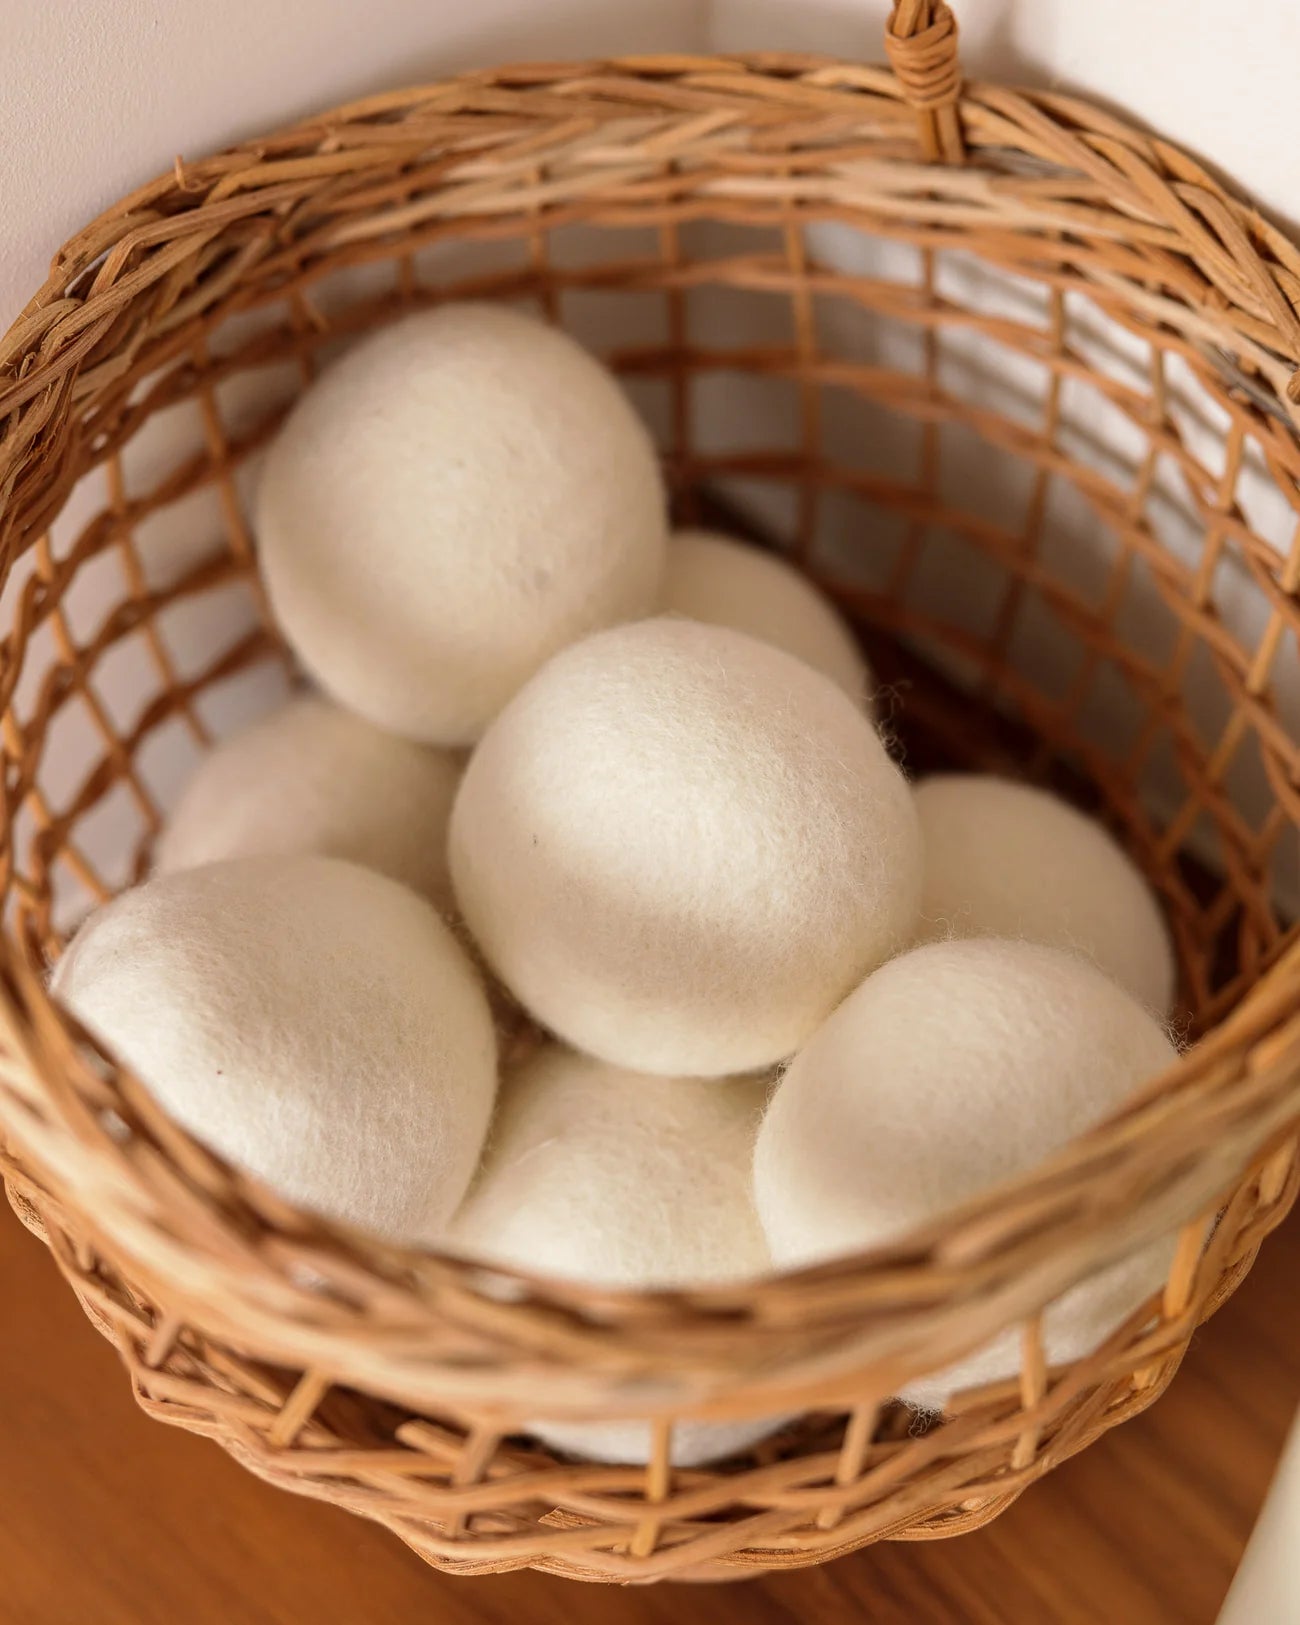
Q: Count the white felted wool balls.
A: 8